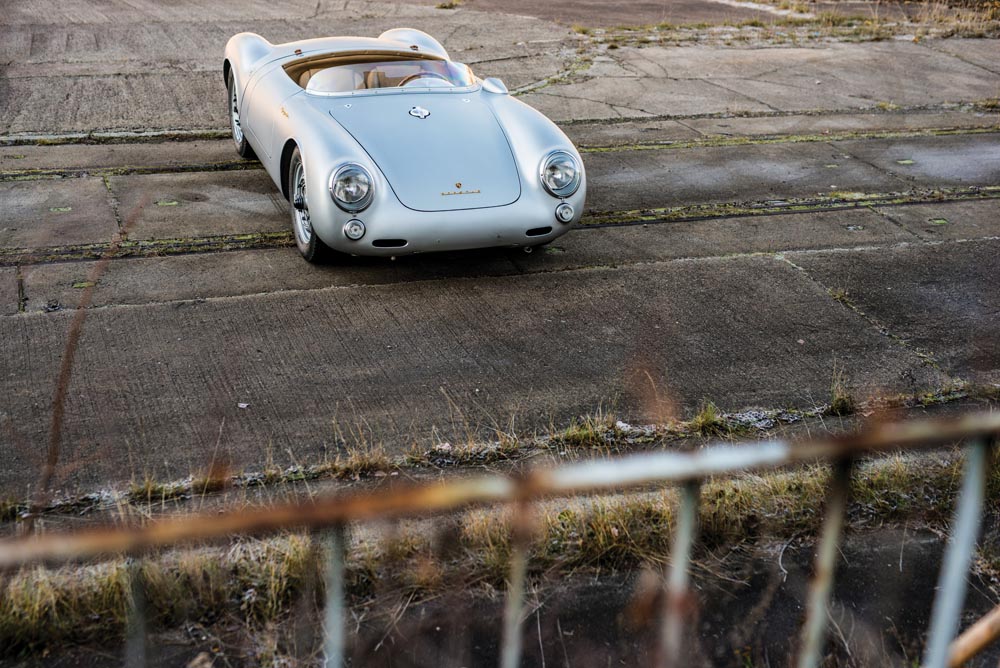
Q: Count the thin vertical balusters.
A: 6